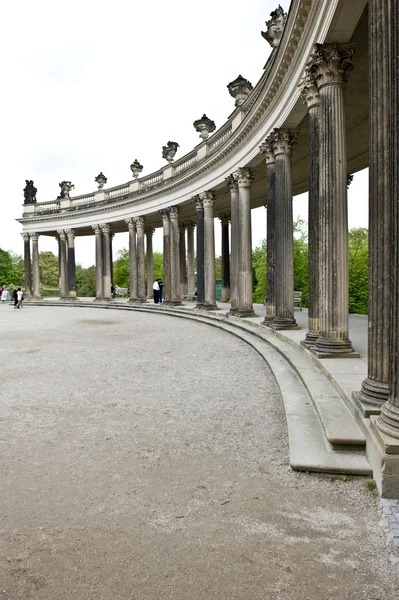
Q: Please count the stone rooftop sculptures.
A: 8